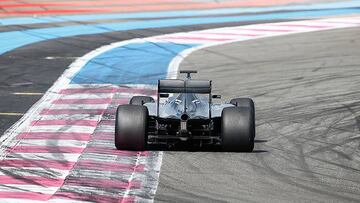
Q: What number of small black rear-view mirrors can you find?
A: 2